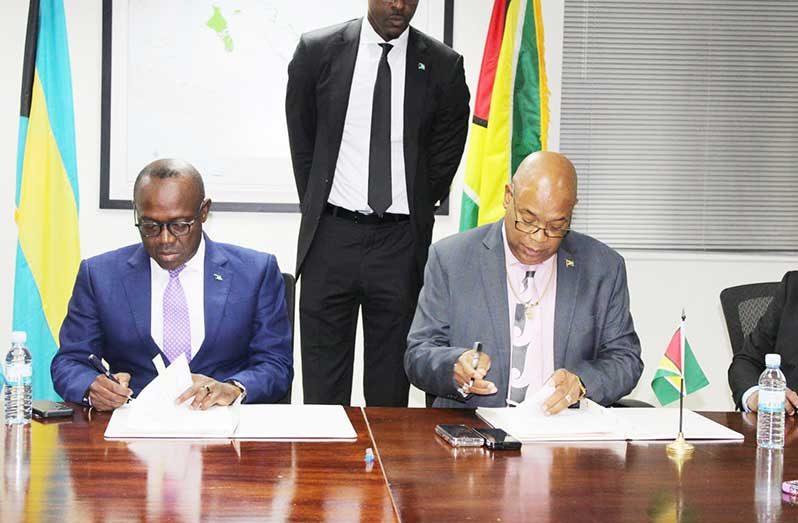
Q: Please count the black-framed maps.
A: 1